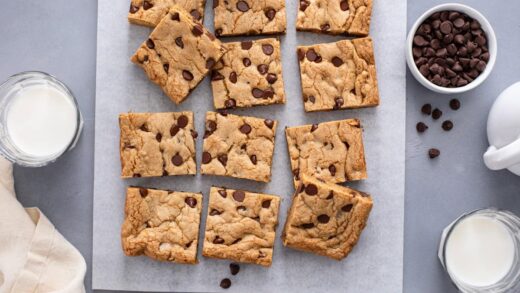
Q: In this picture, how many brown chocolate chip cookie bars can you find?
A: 12